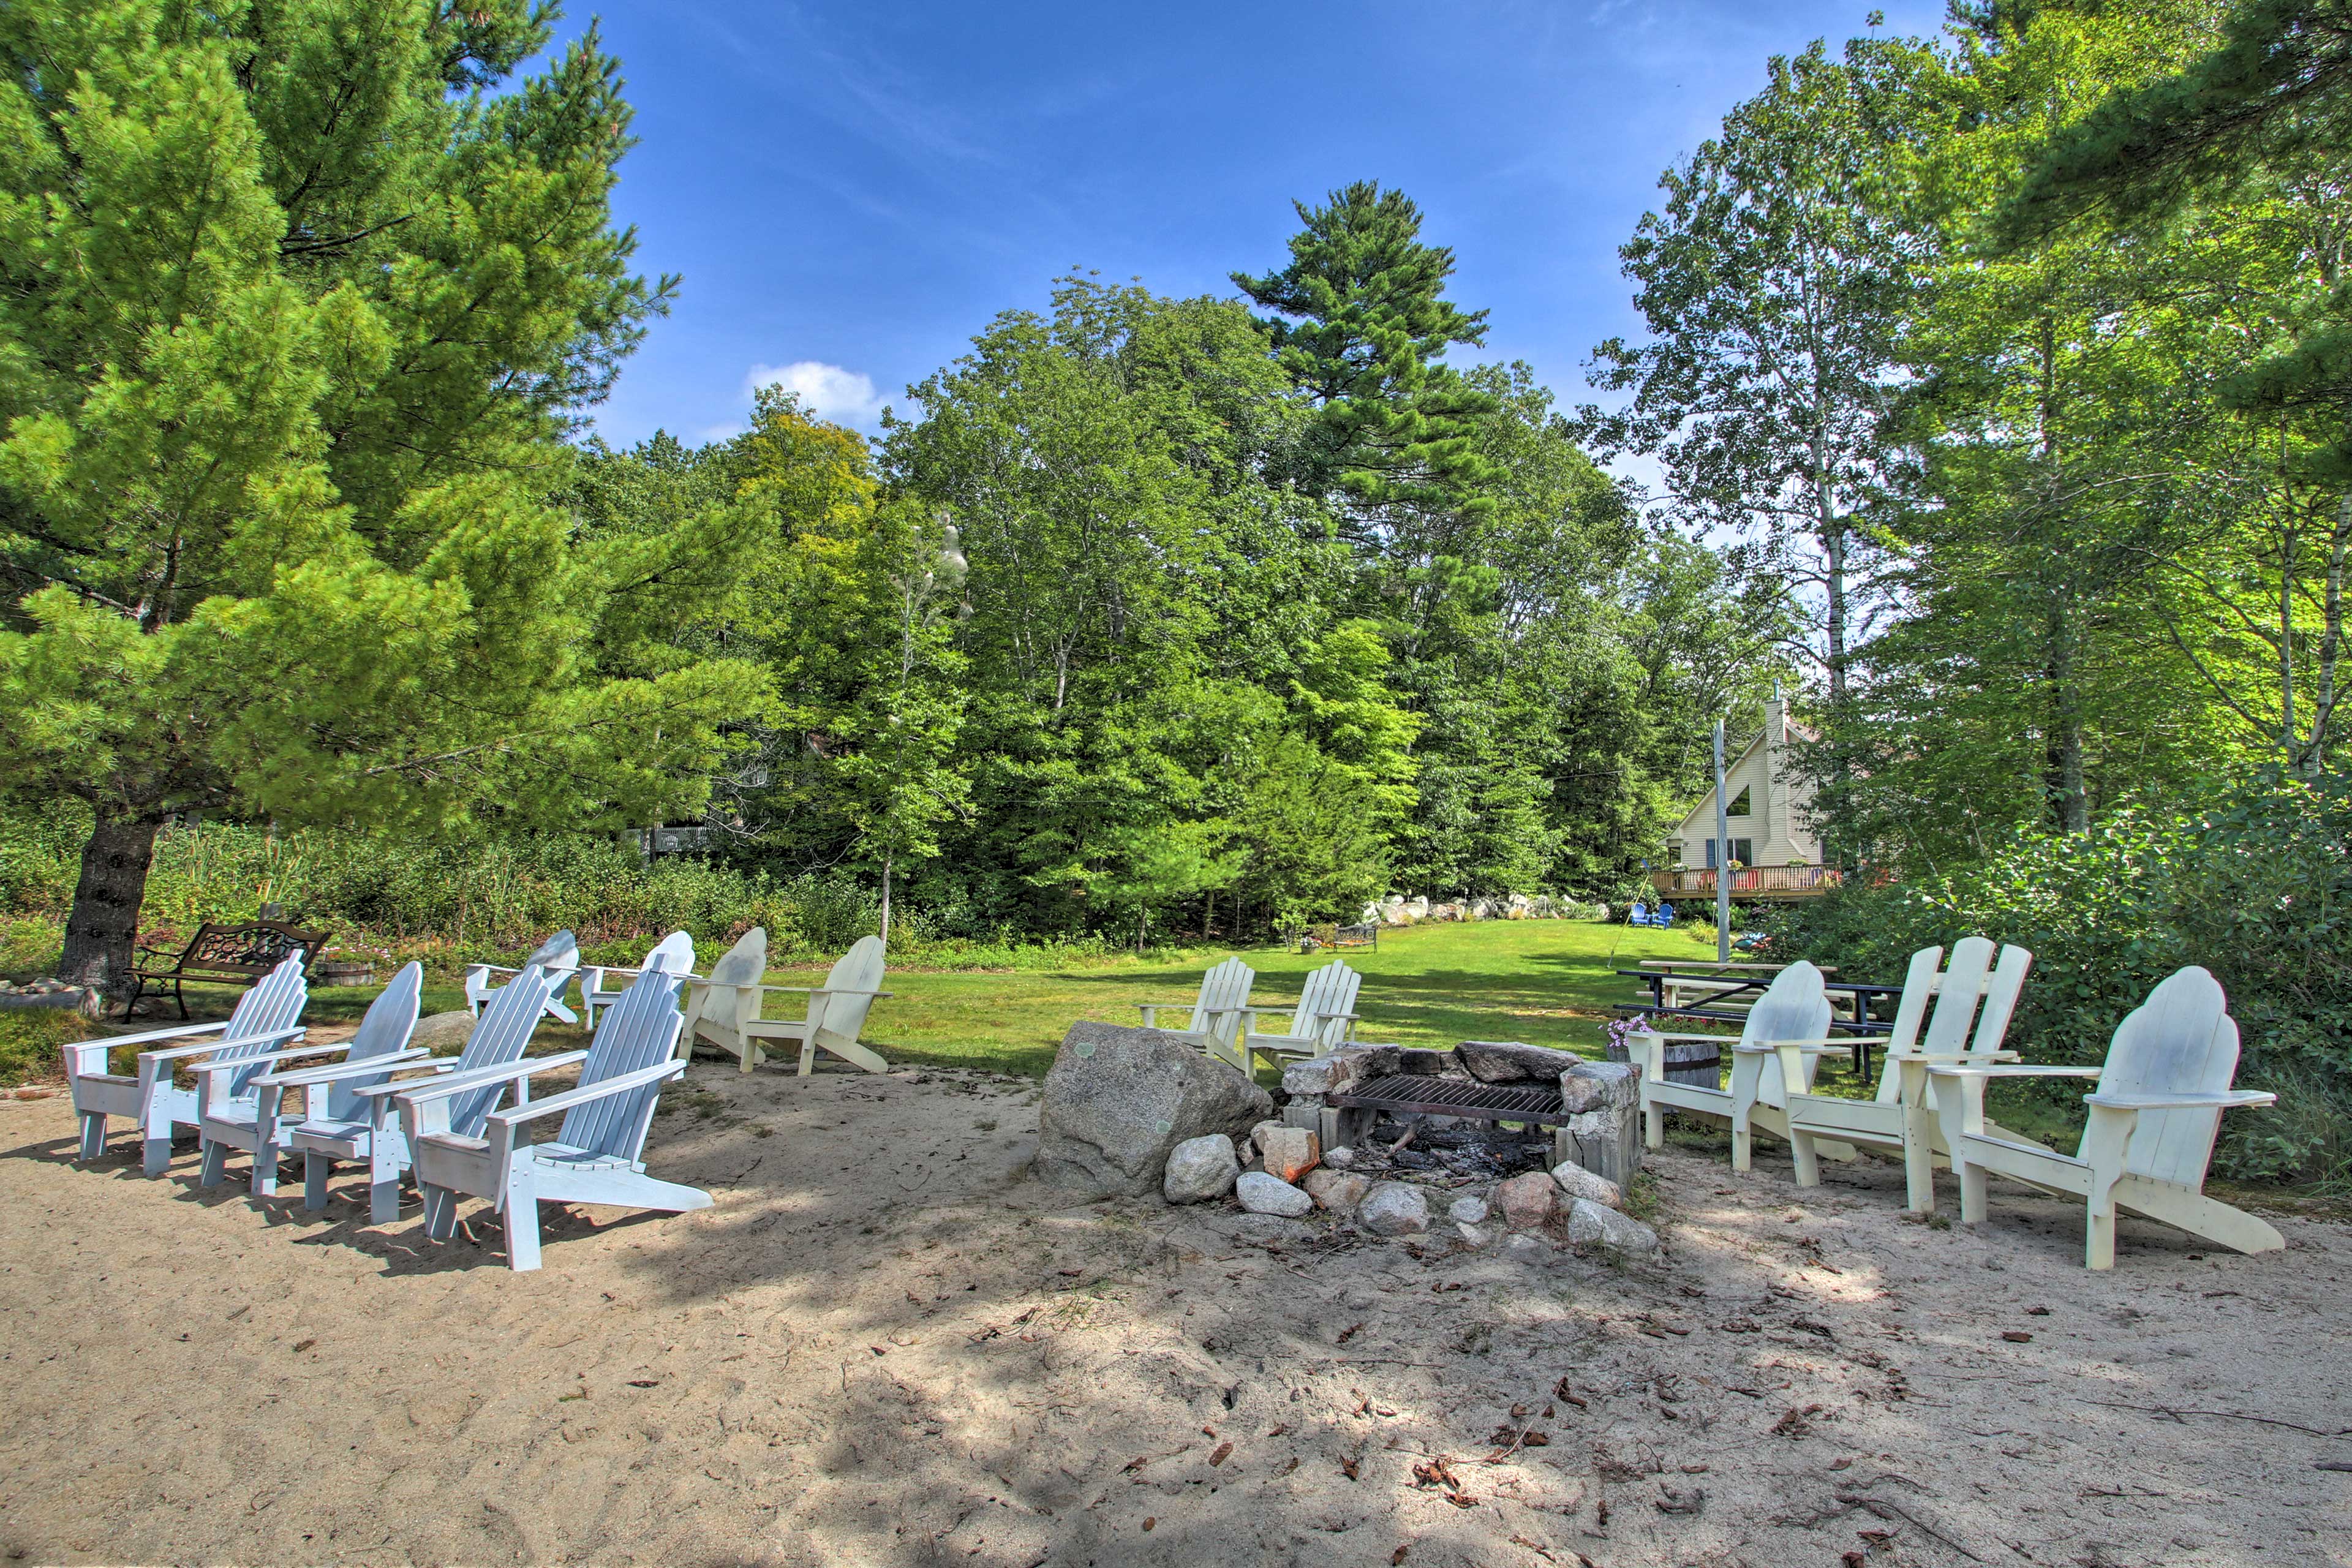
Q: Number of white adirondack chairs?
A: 13